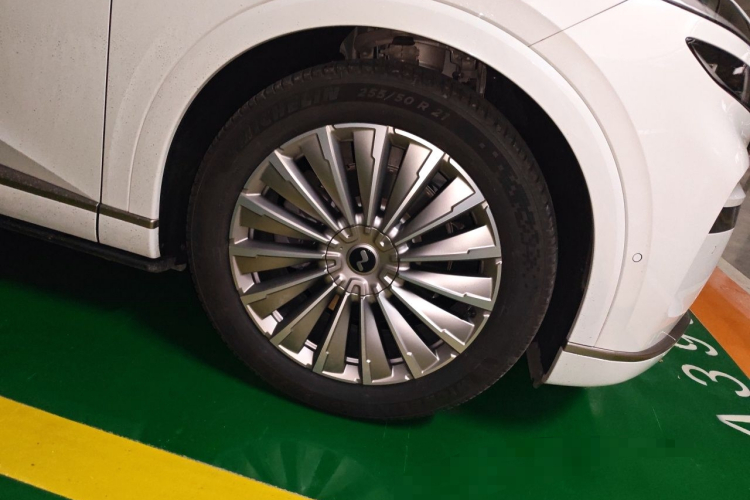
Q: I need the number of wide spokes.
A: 15